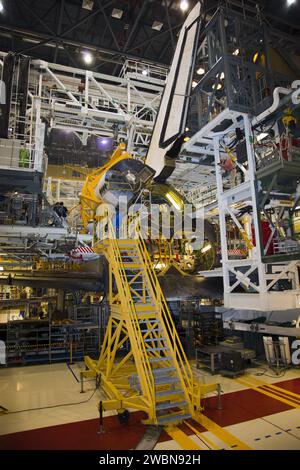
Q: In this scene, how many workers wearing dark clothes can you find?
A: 2